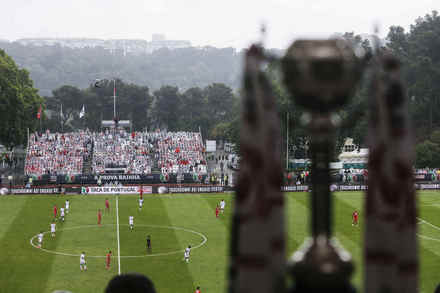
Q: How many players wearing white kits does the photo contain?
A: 9